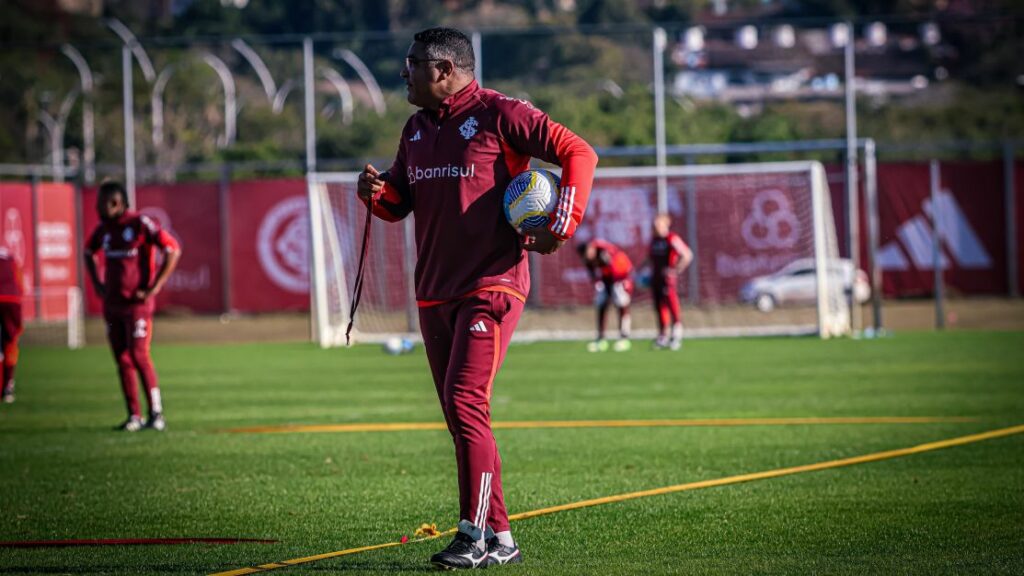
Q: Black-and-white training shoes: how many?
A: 2